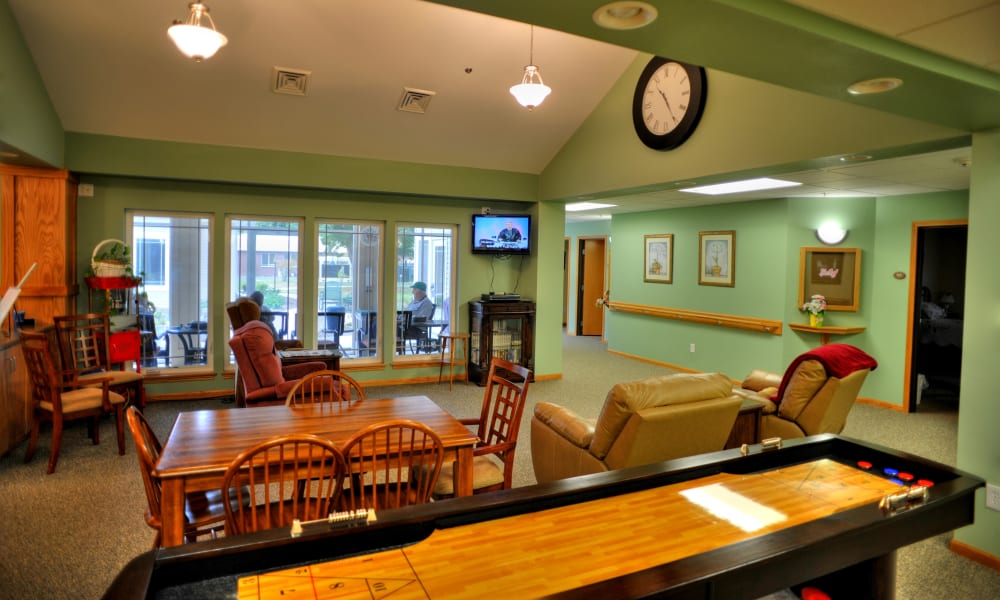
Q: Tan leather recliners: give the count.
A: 2